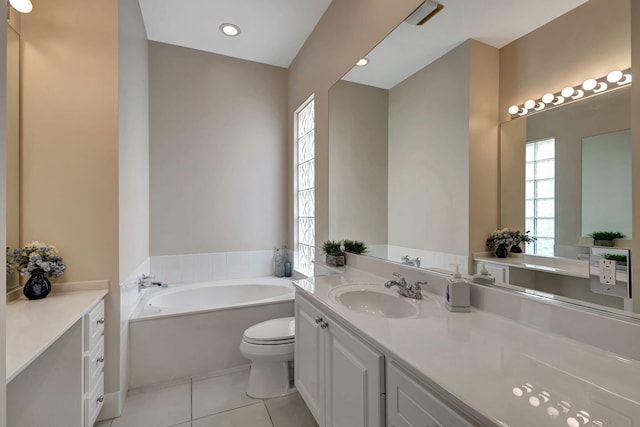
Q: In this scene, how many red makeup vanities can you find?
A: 0